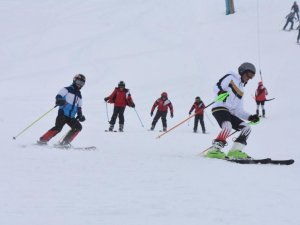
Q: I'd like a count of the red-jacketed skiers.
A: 4